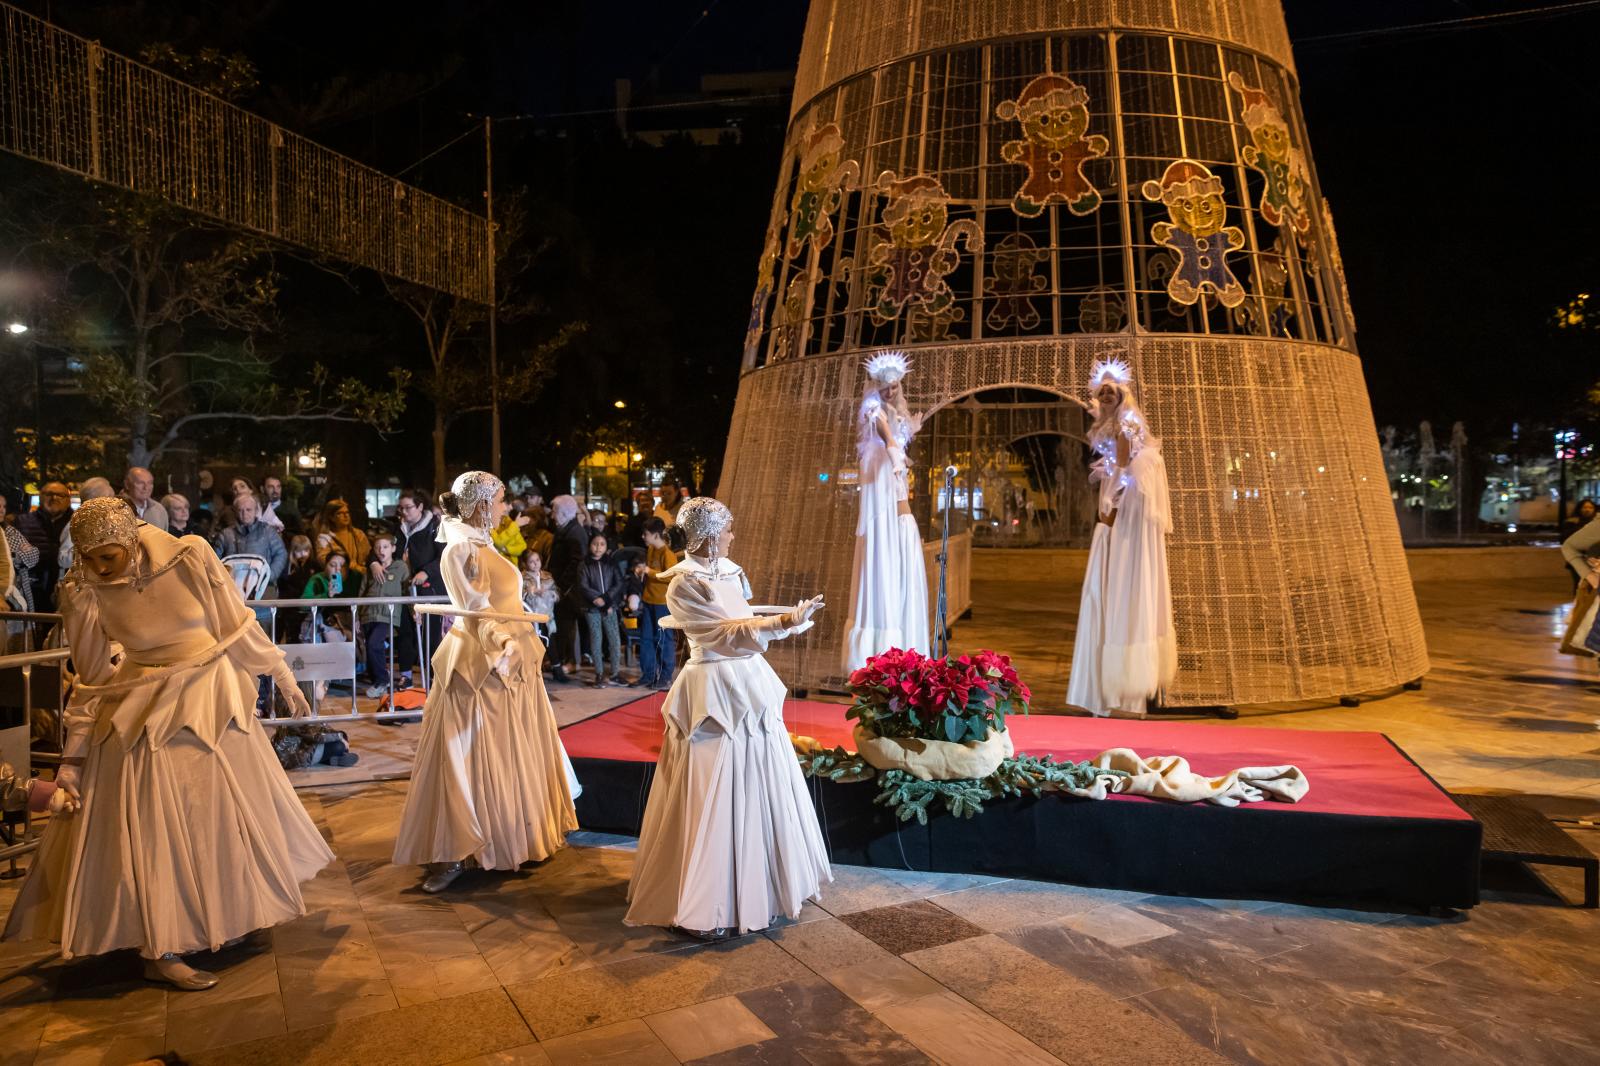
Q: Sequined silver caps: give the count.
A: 3